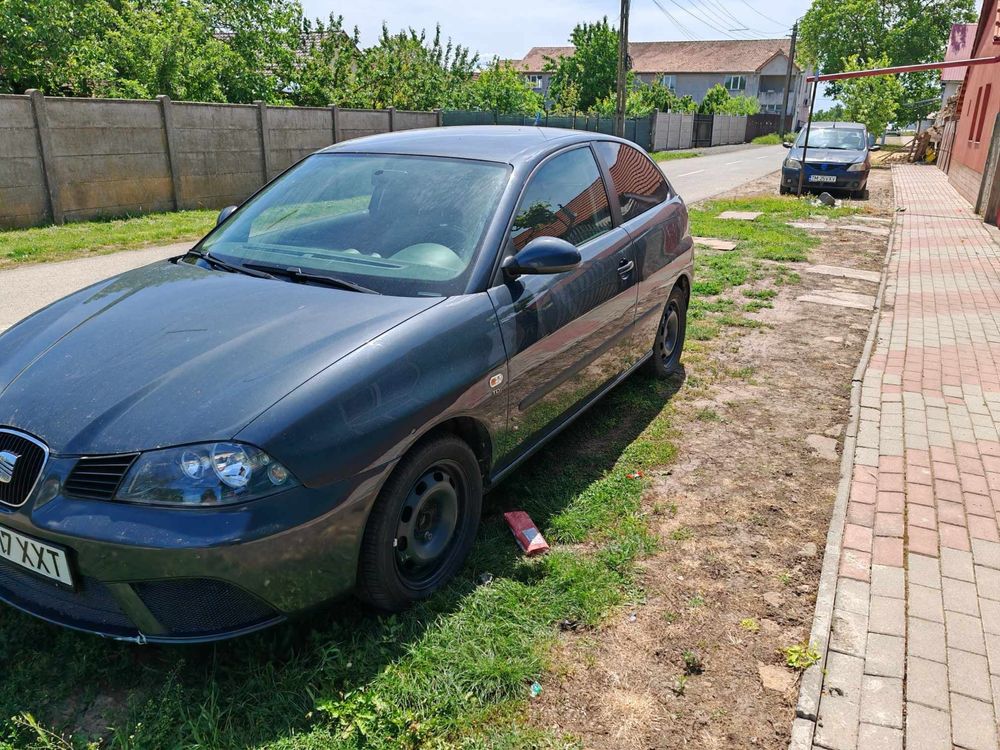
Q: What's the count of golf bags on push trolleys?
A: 0